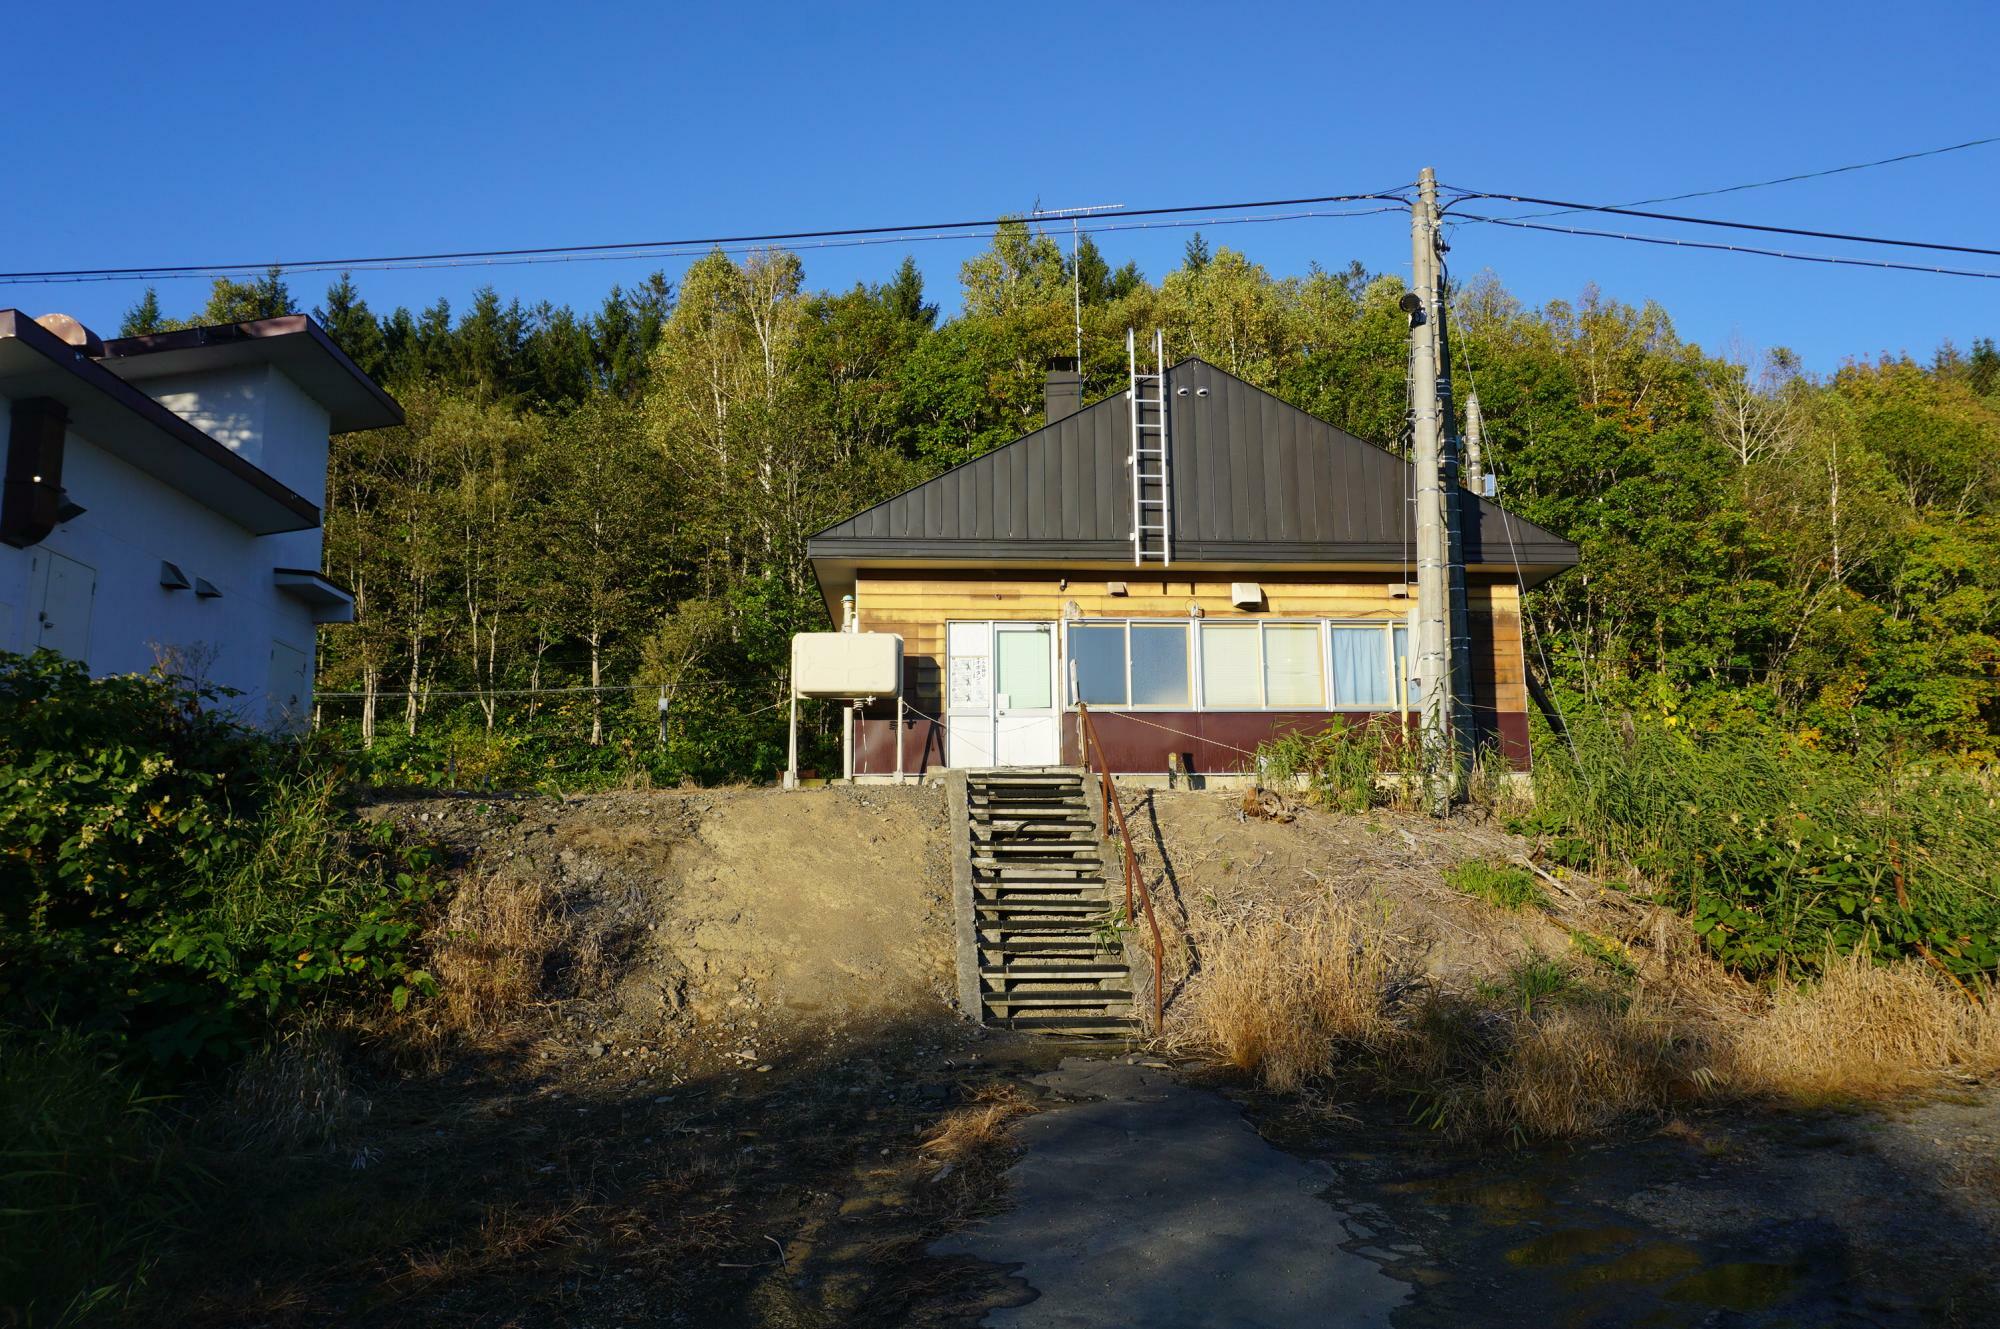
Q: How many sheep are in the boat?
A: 0